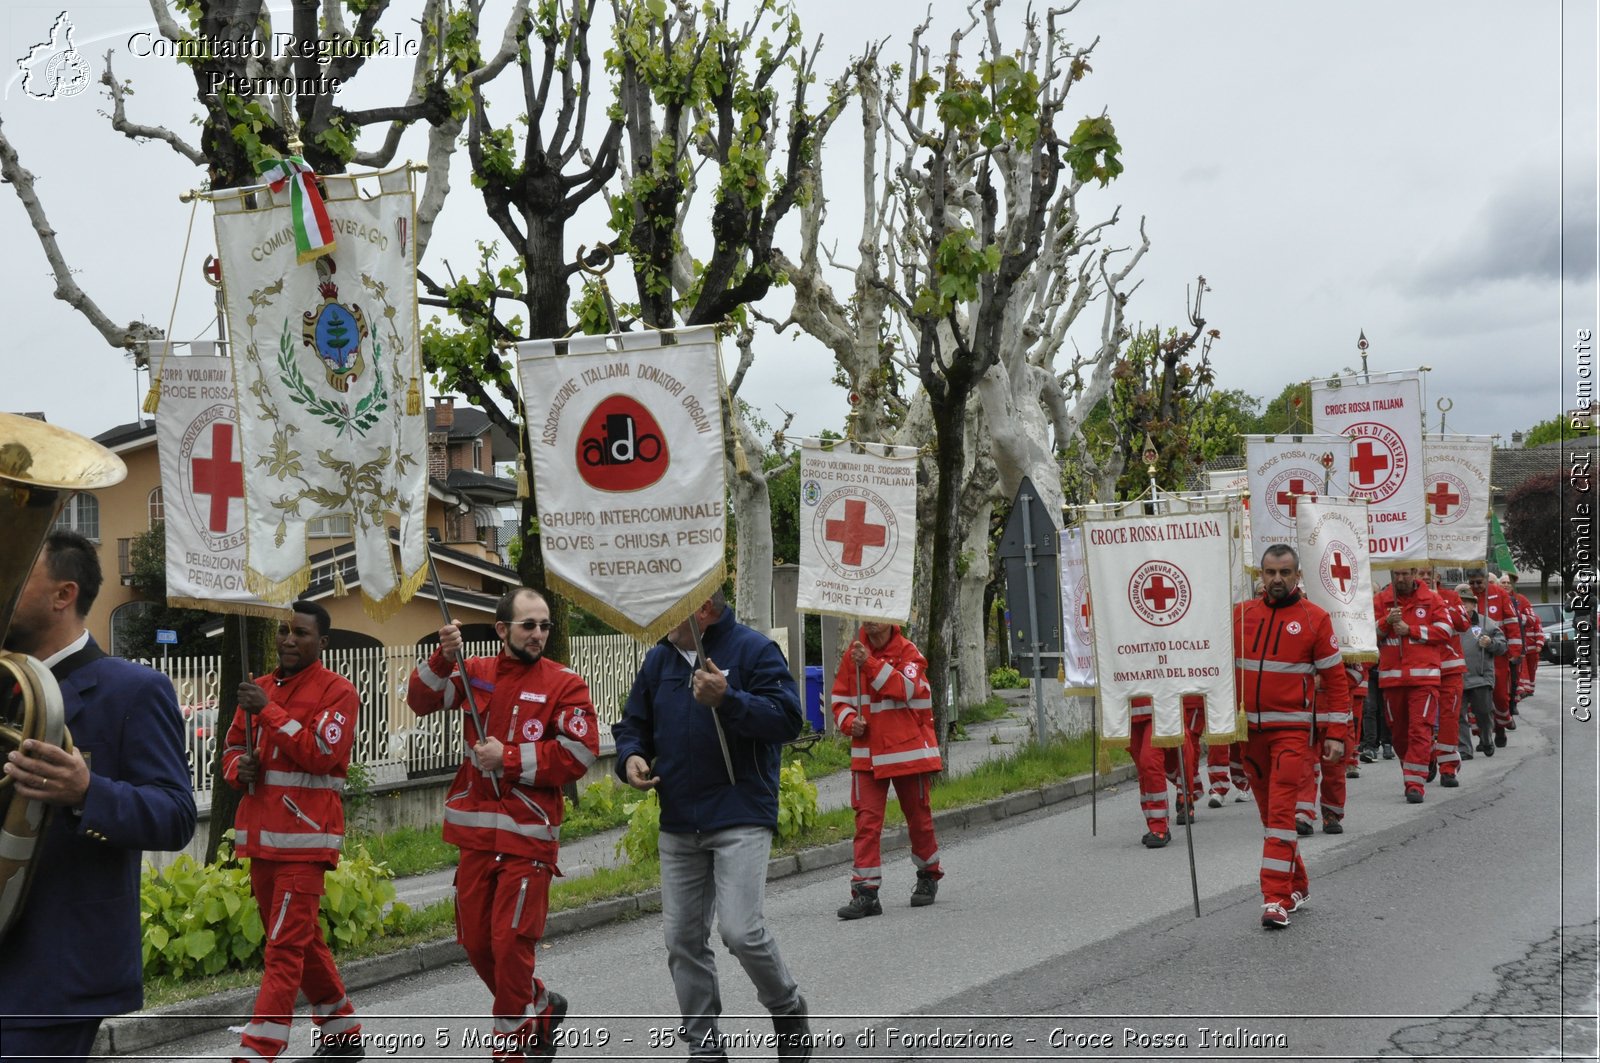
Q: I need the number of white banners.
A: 12